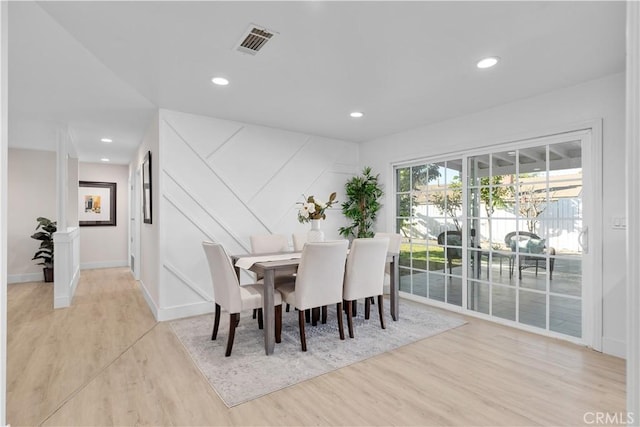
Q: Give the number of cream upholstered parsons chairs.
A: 6